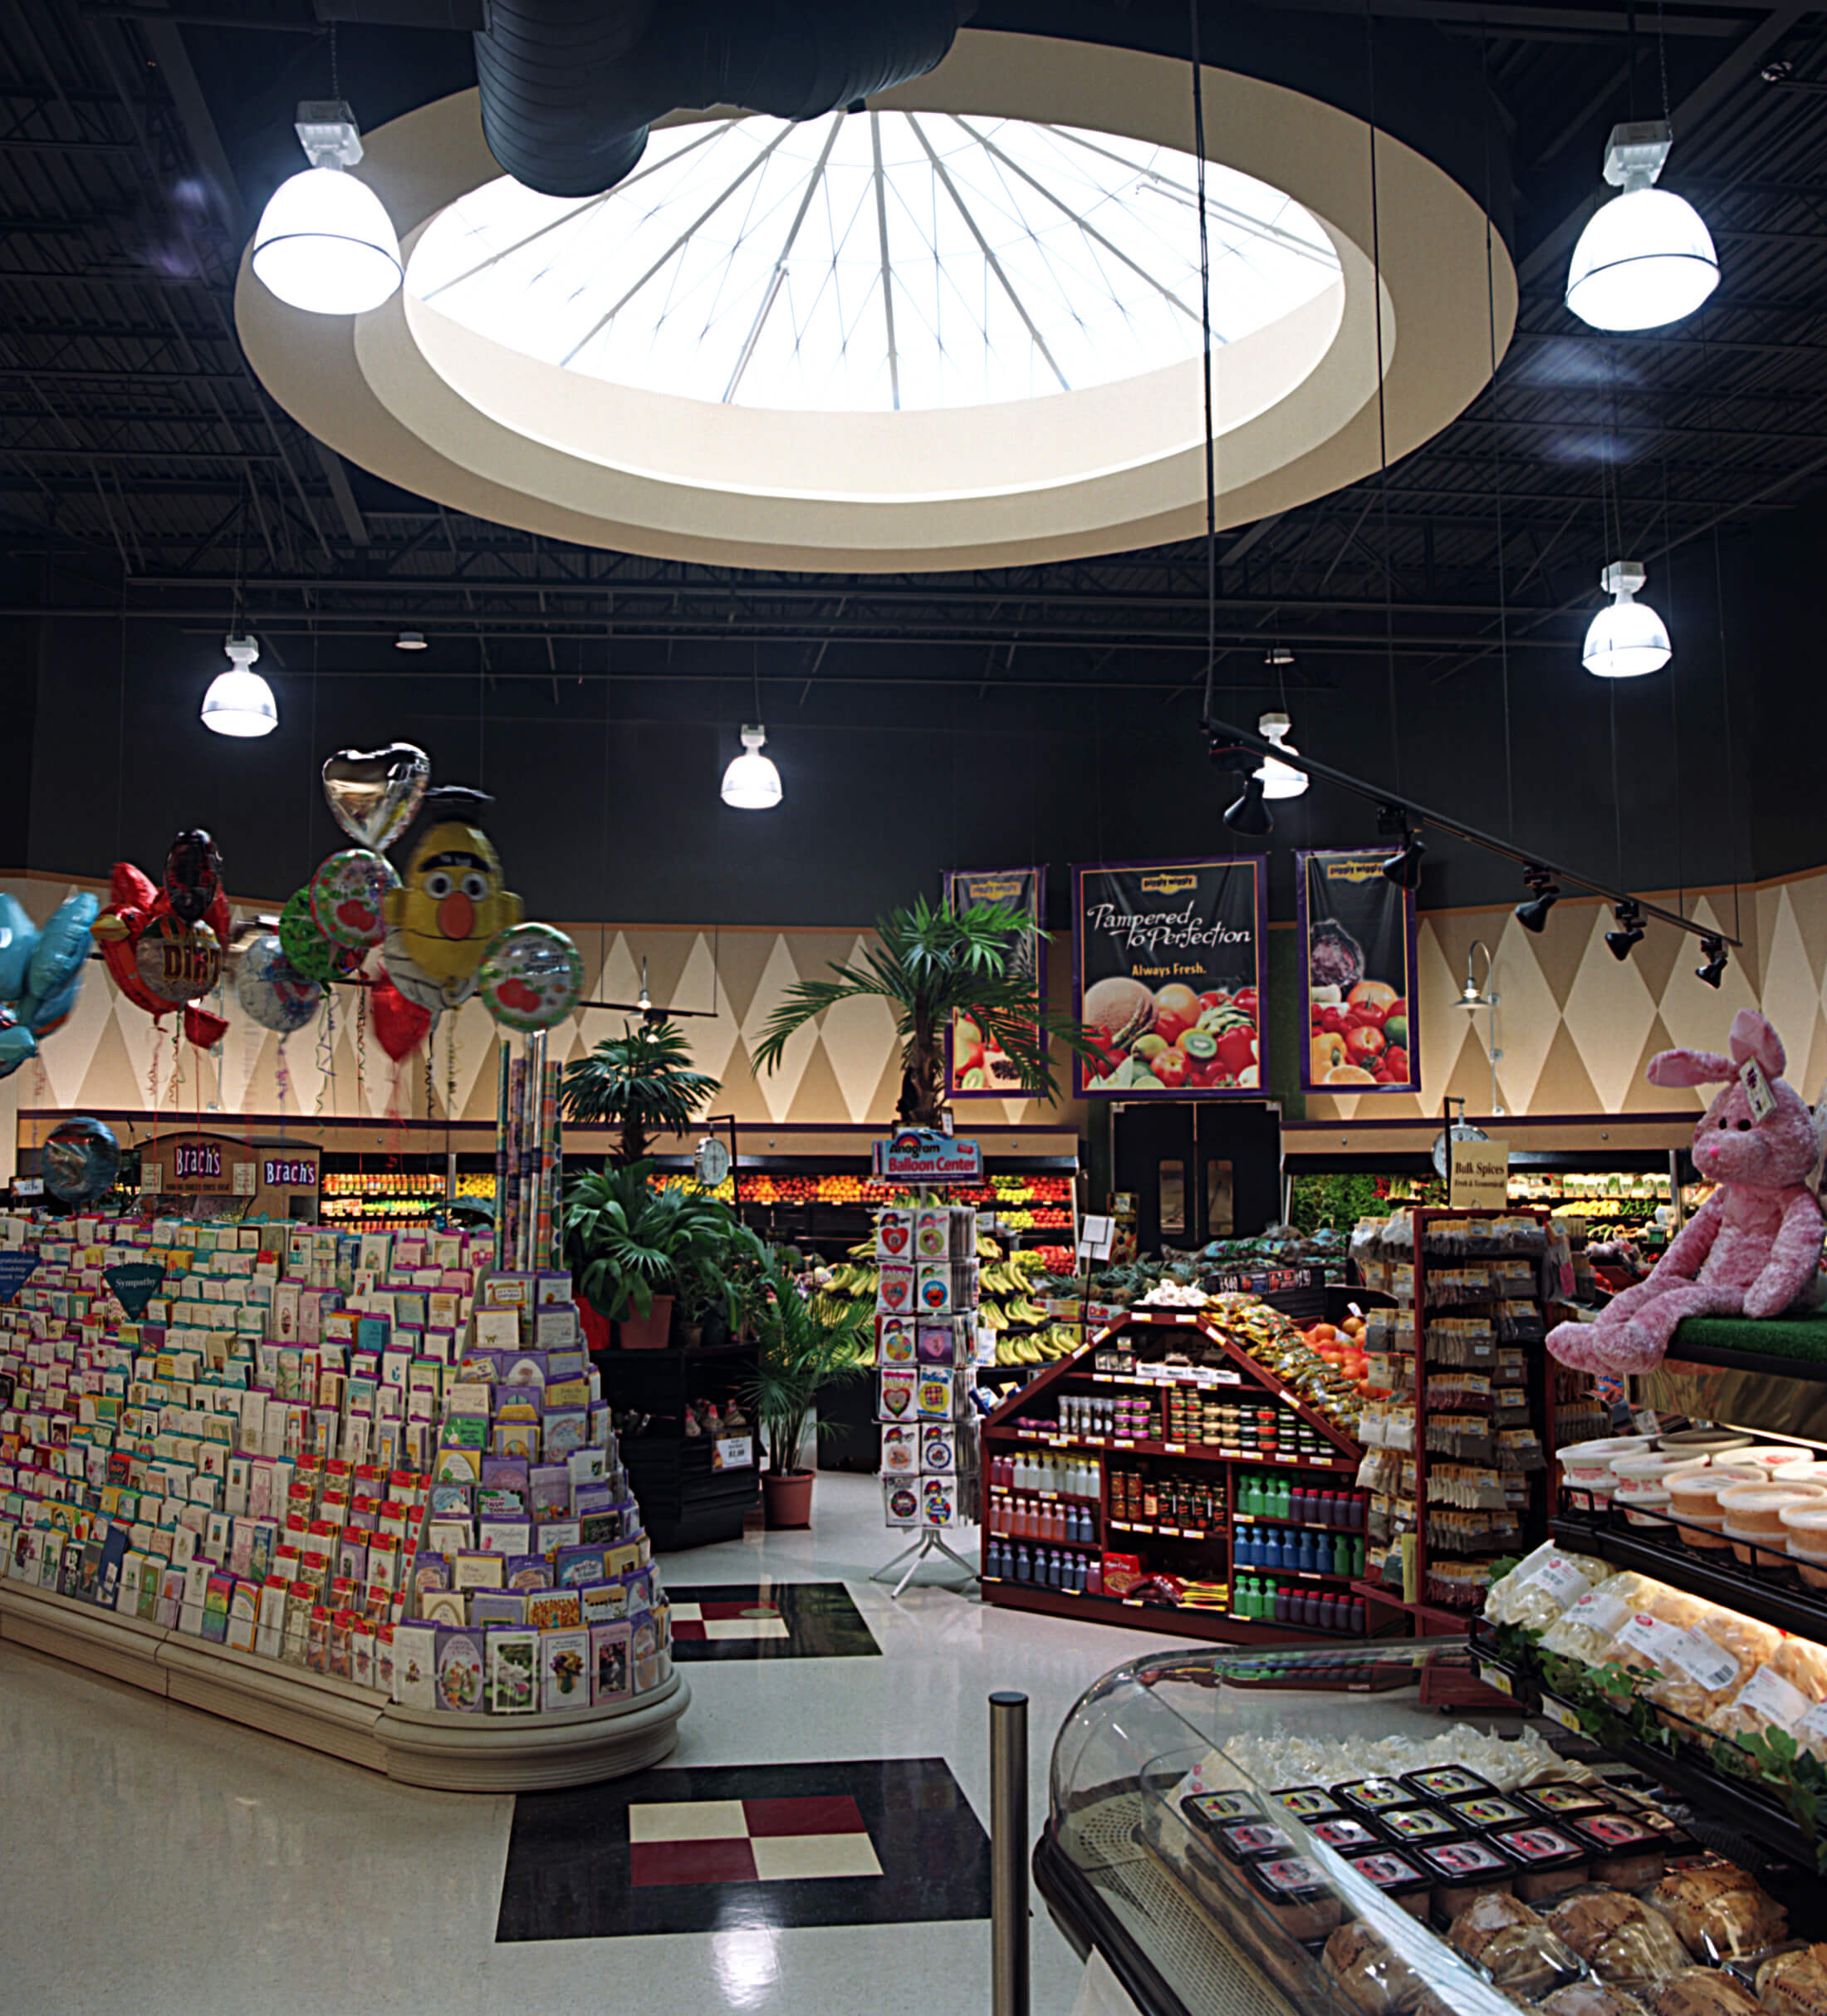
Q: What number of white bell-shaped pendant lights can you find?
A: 6